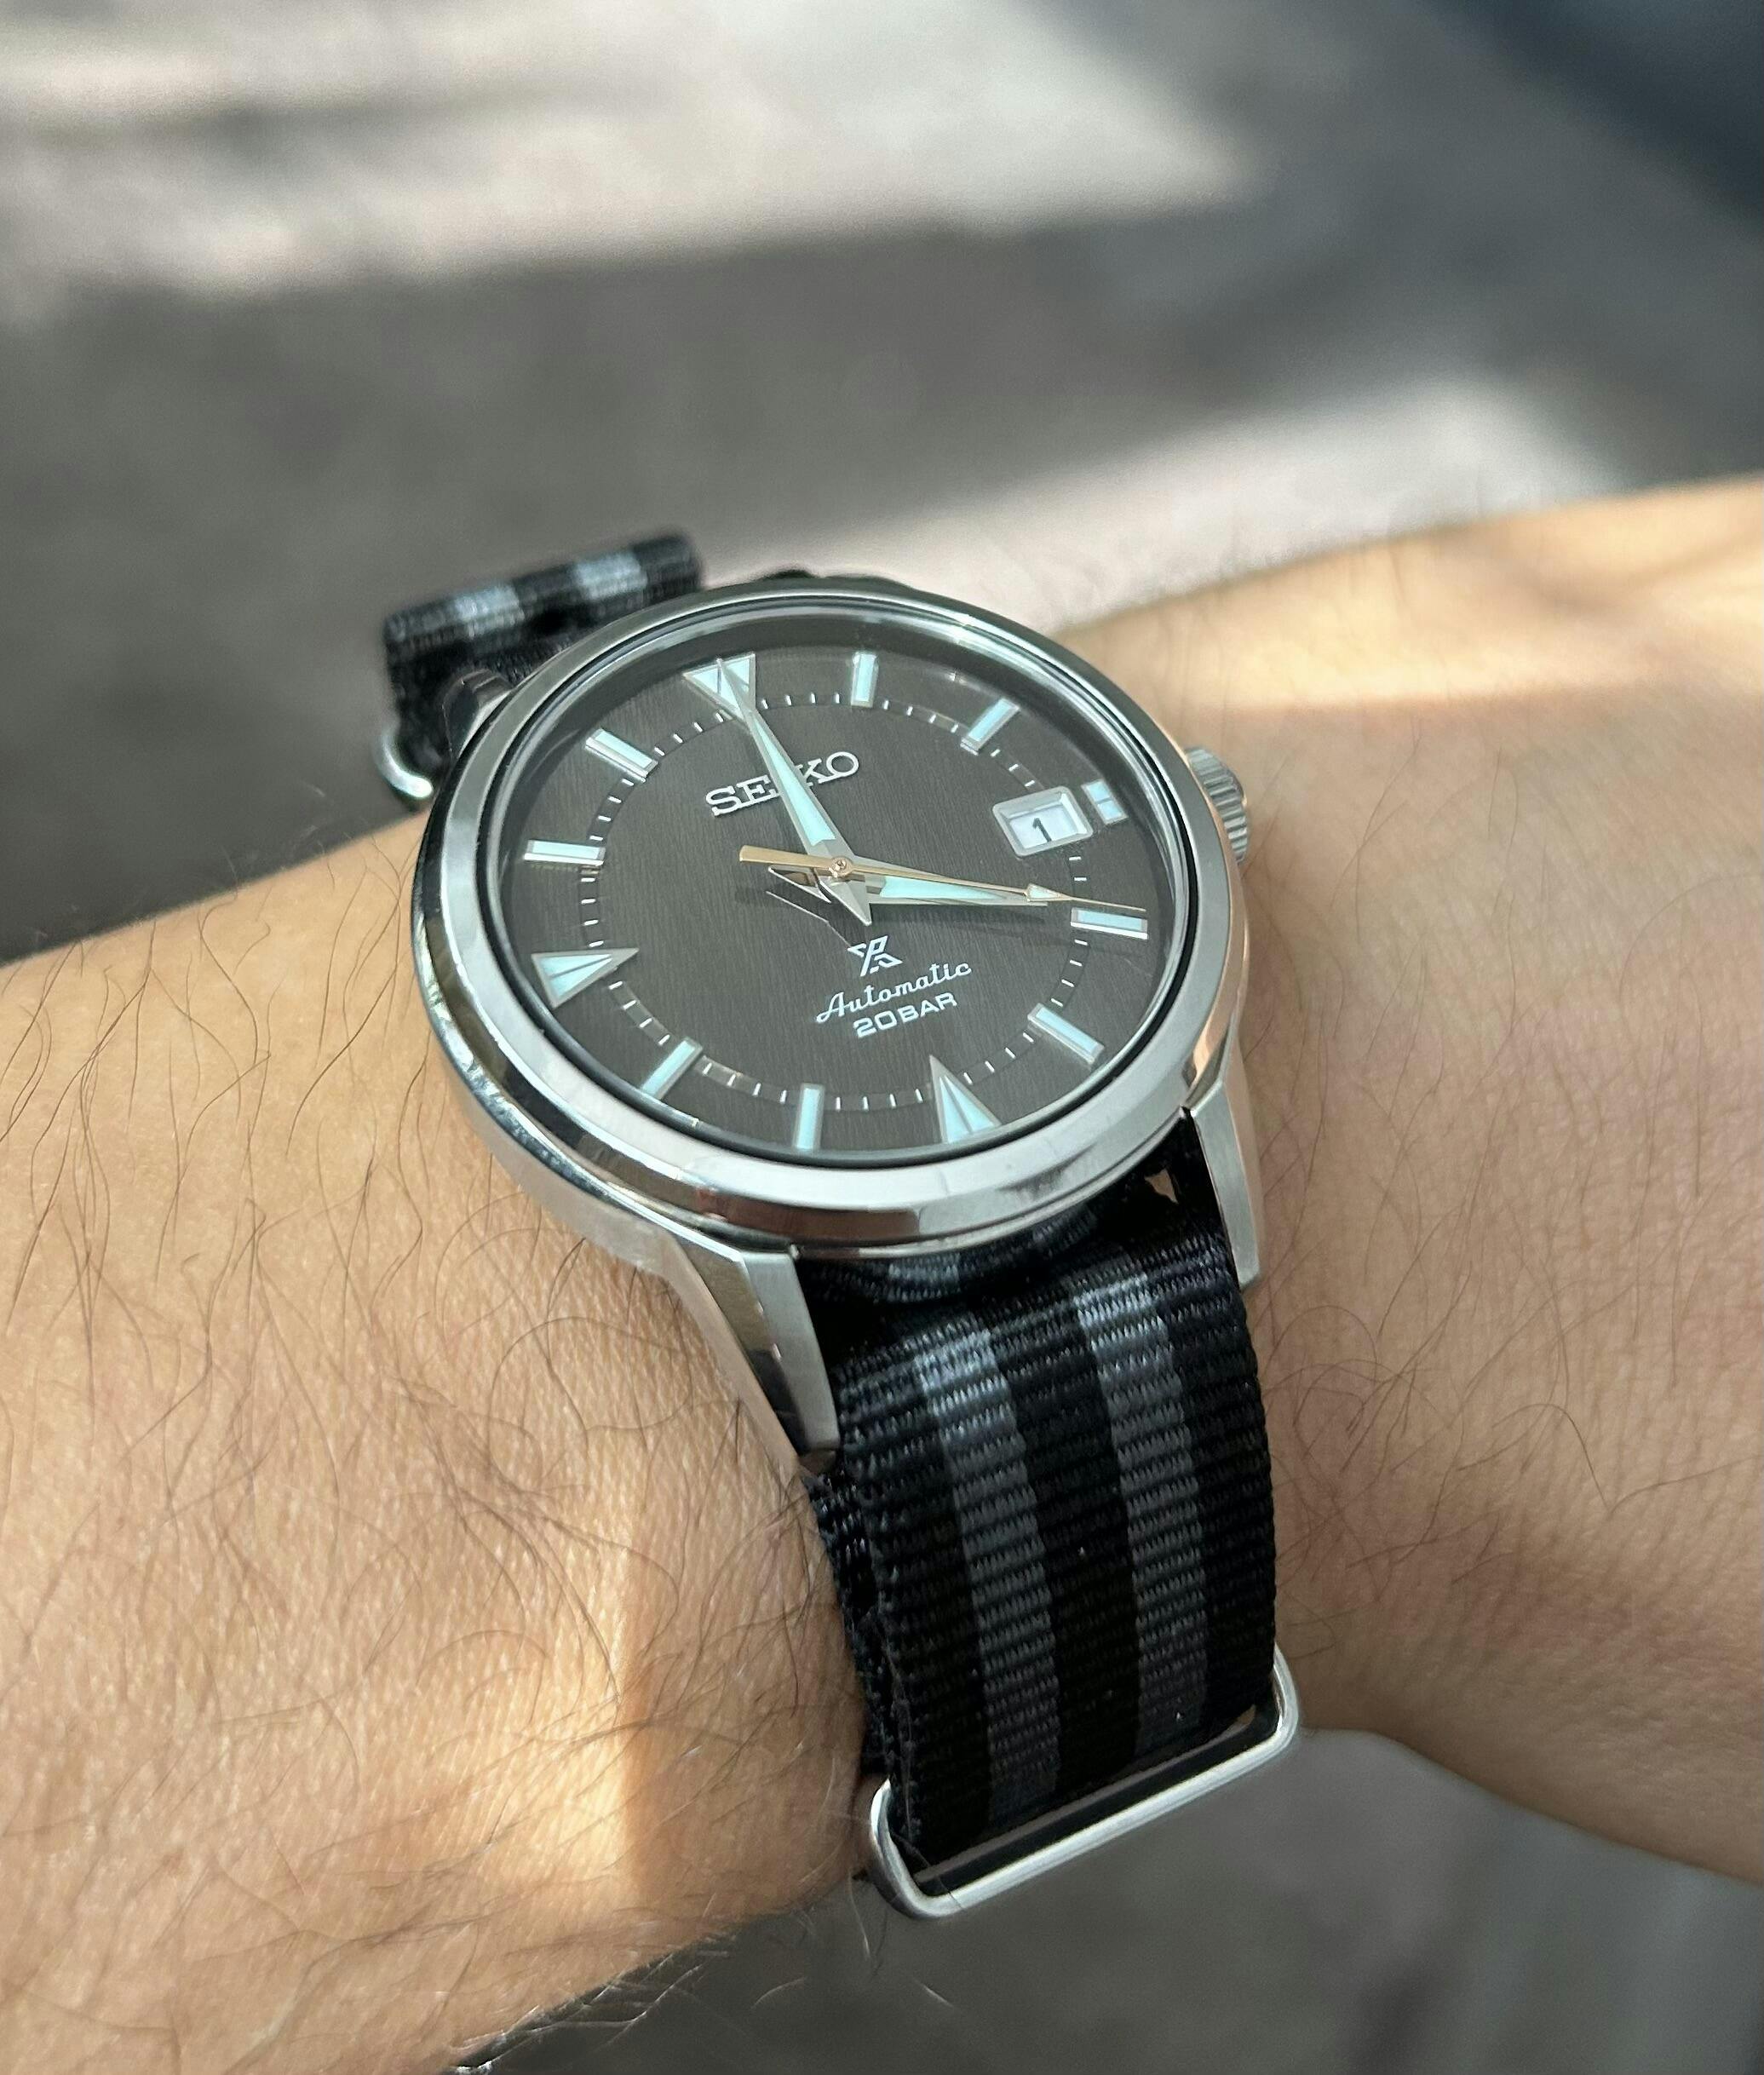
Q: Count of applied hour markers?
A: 12